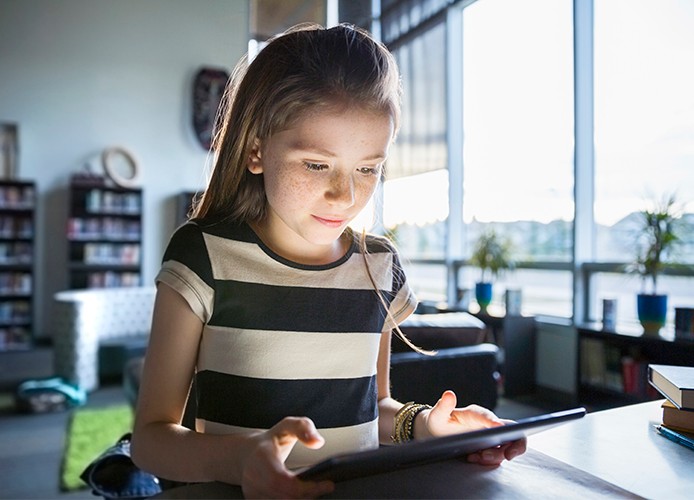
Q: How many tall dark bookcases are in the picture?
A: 2